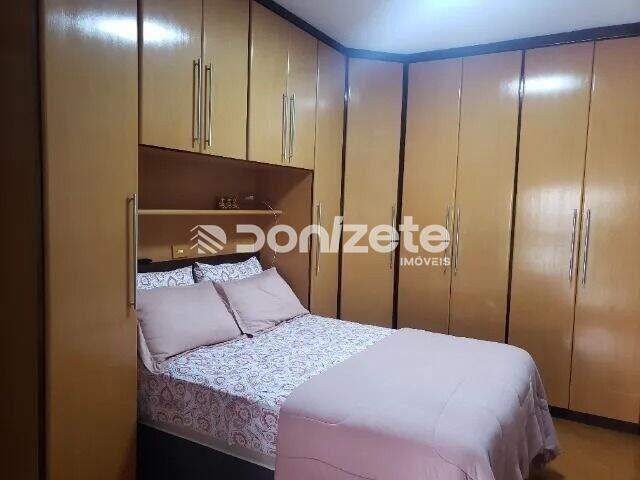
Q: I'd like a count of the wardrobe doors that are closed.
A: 11